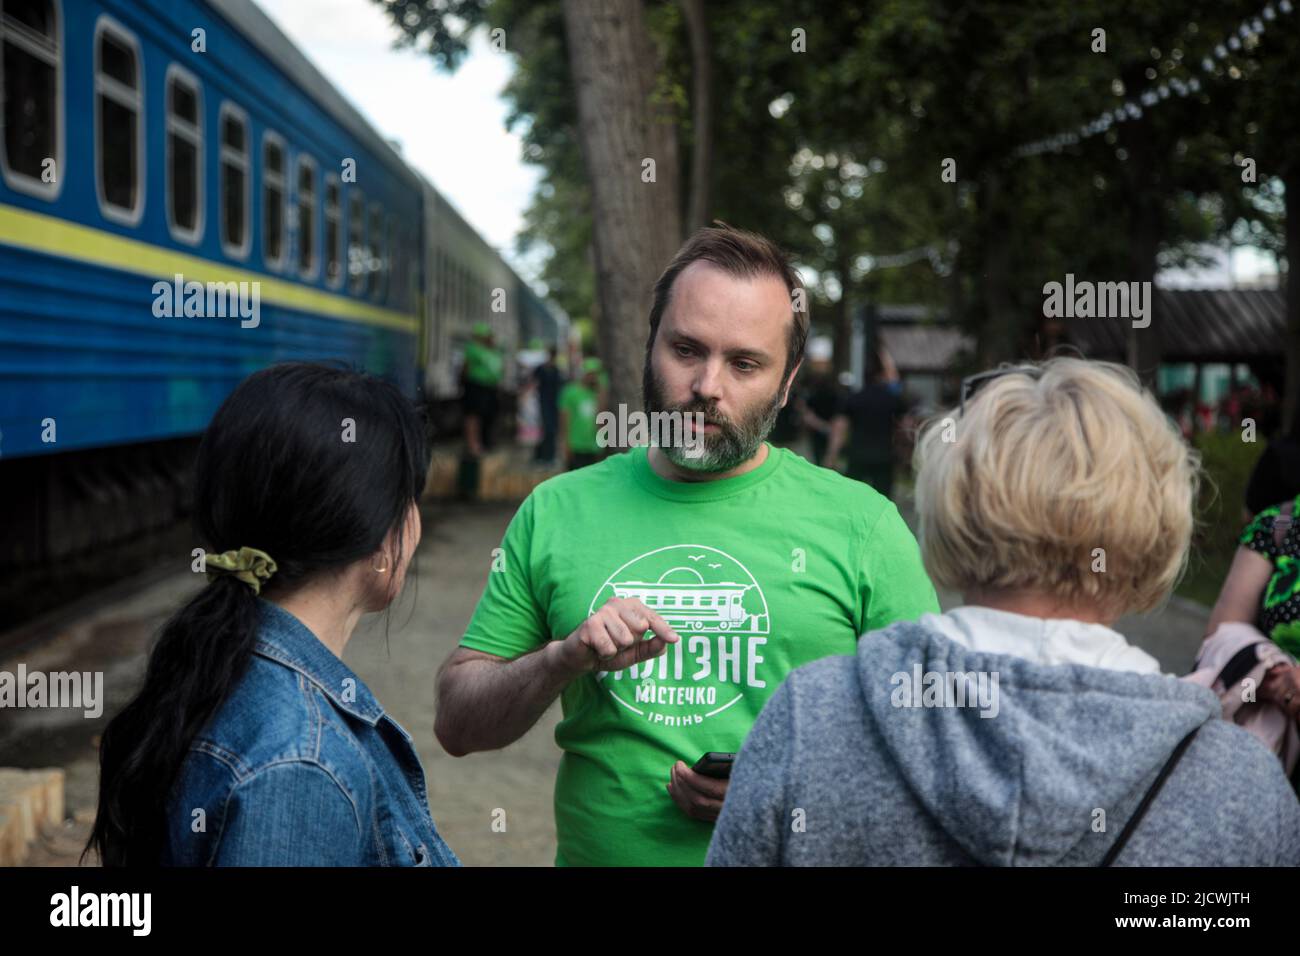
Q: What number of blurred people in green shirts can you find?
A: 2